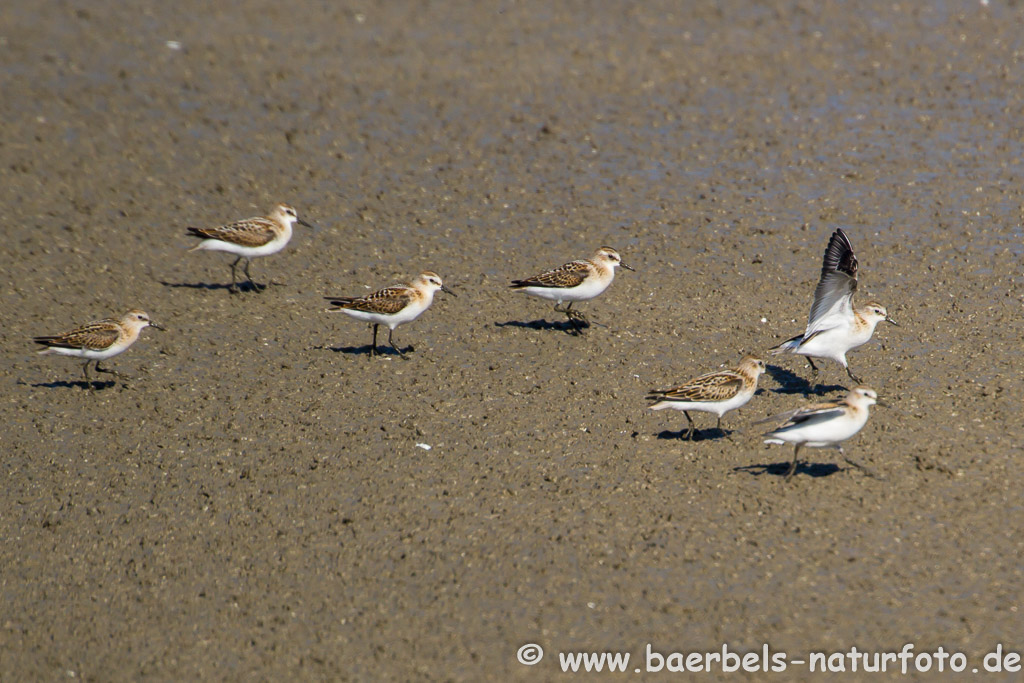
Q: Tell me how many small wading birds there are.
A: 7